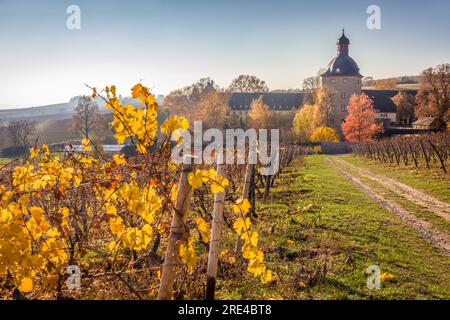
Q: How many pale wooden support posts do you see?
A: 3